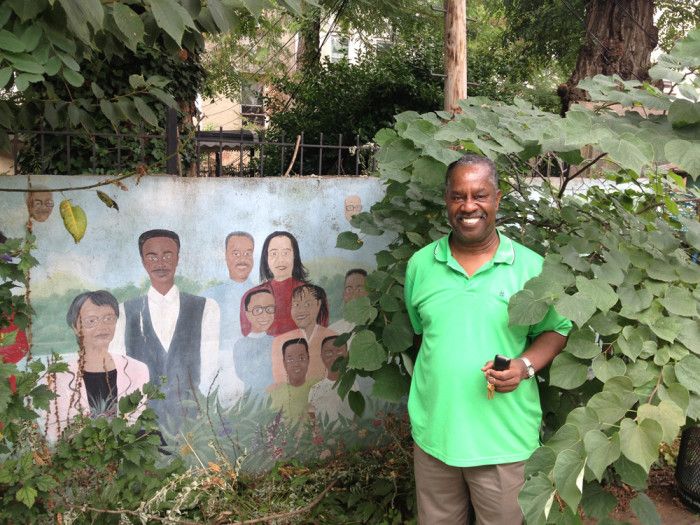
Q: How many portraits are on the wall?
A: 11